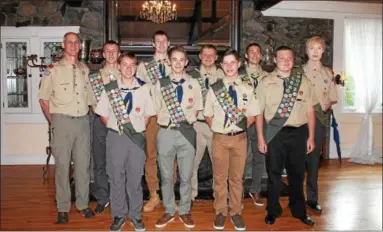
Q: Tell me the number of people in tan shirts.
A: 10